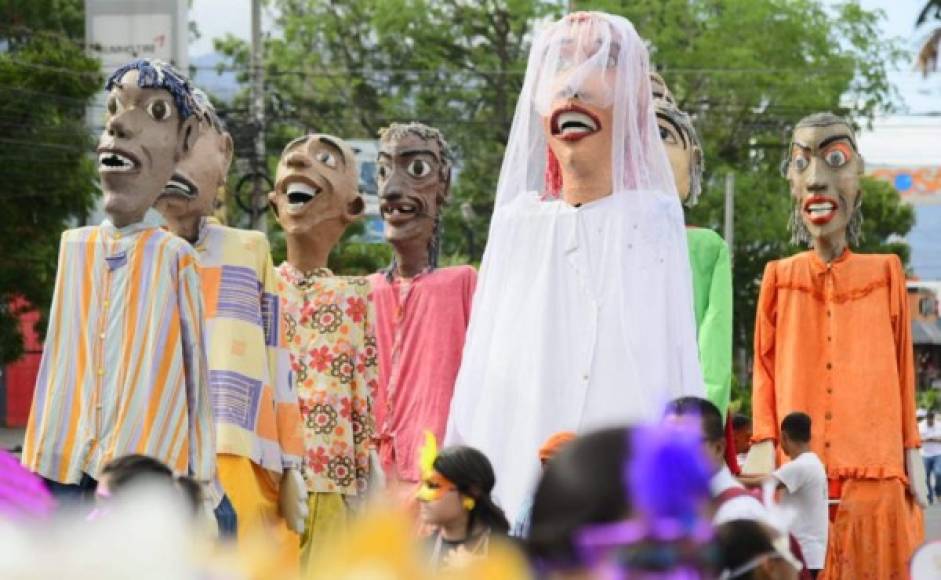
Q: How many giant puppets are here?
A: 7